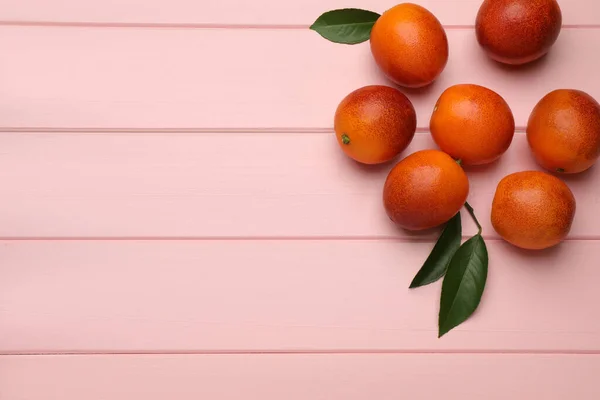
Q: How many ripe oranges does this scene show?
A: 7